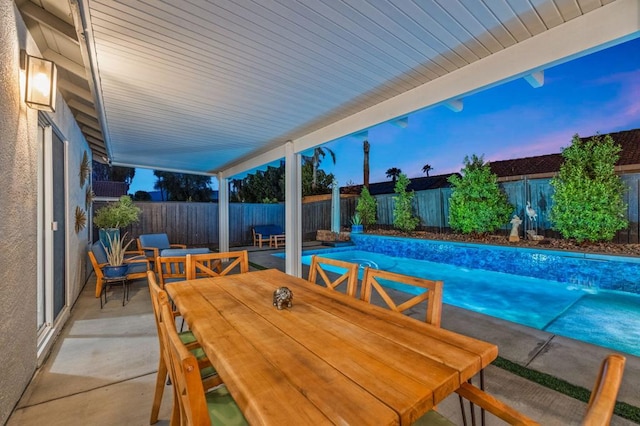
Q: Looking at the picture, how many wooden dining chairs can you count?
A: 6